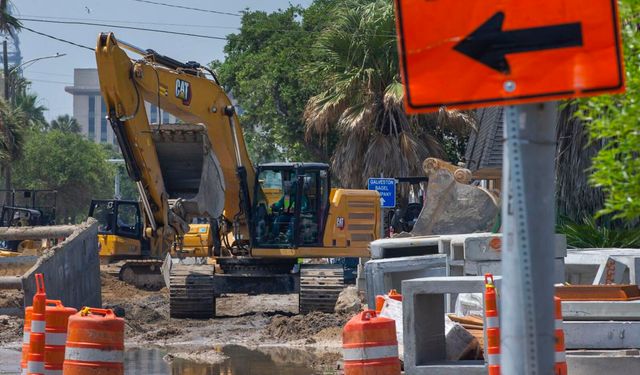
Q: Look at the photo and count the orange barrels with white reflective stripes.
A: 3